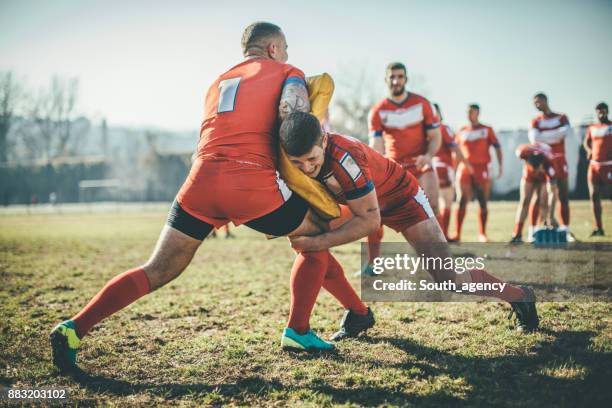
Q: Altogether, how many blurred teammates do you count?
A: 6